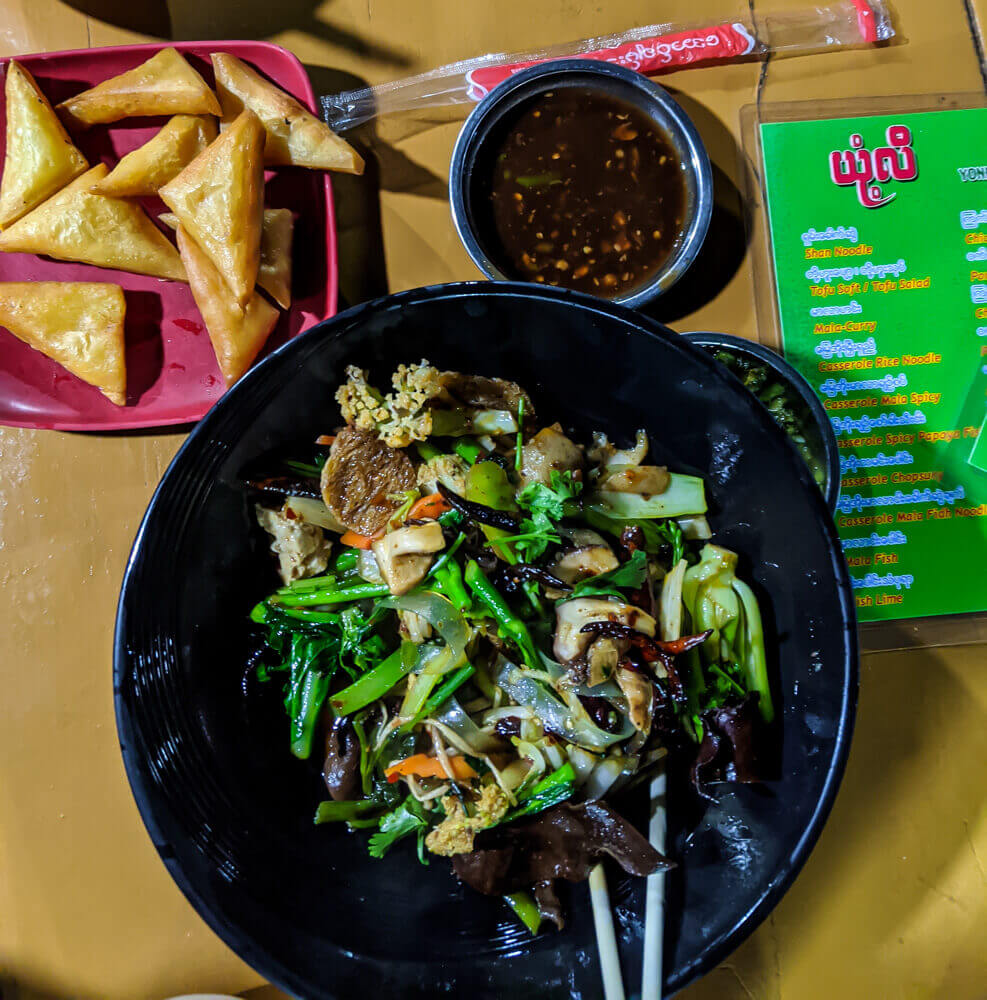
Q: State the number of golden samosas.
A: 9